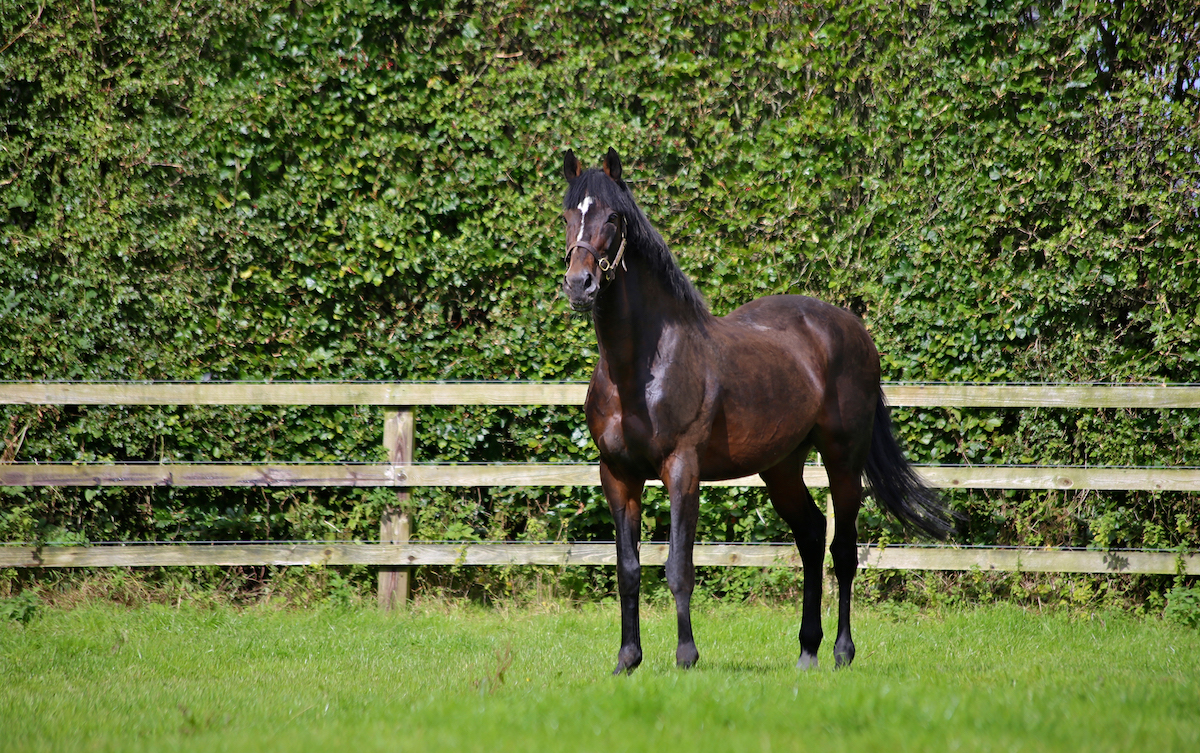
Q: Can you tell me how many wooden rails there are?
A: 3